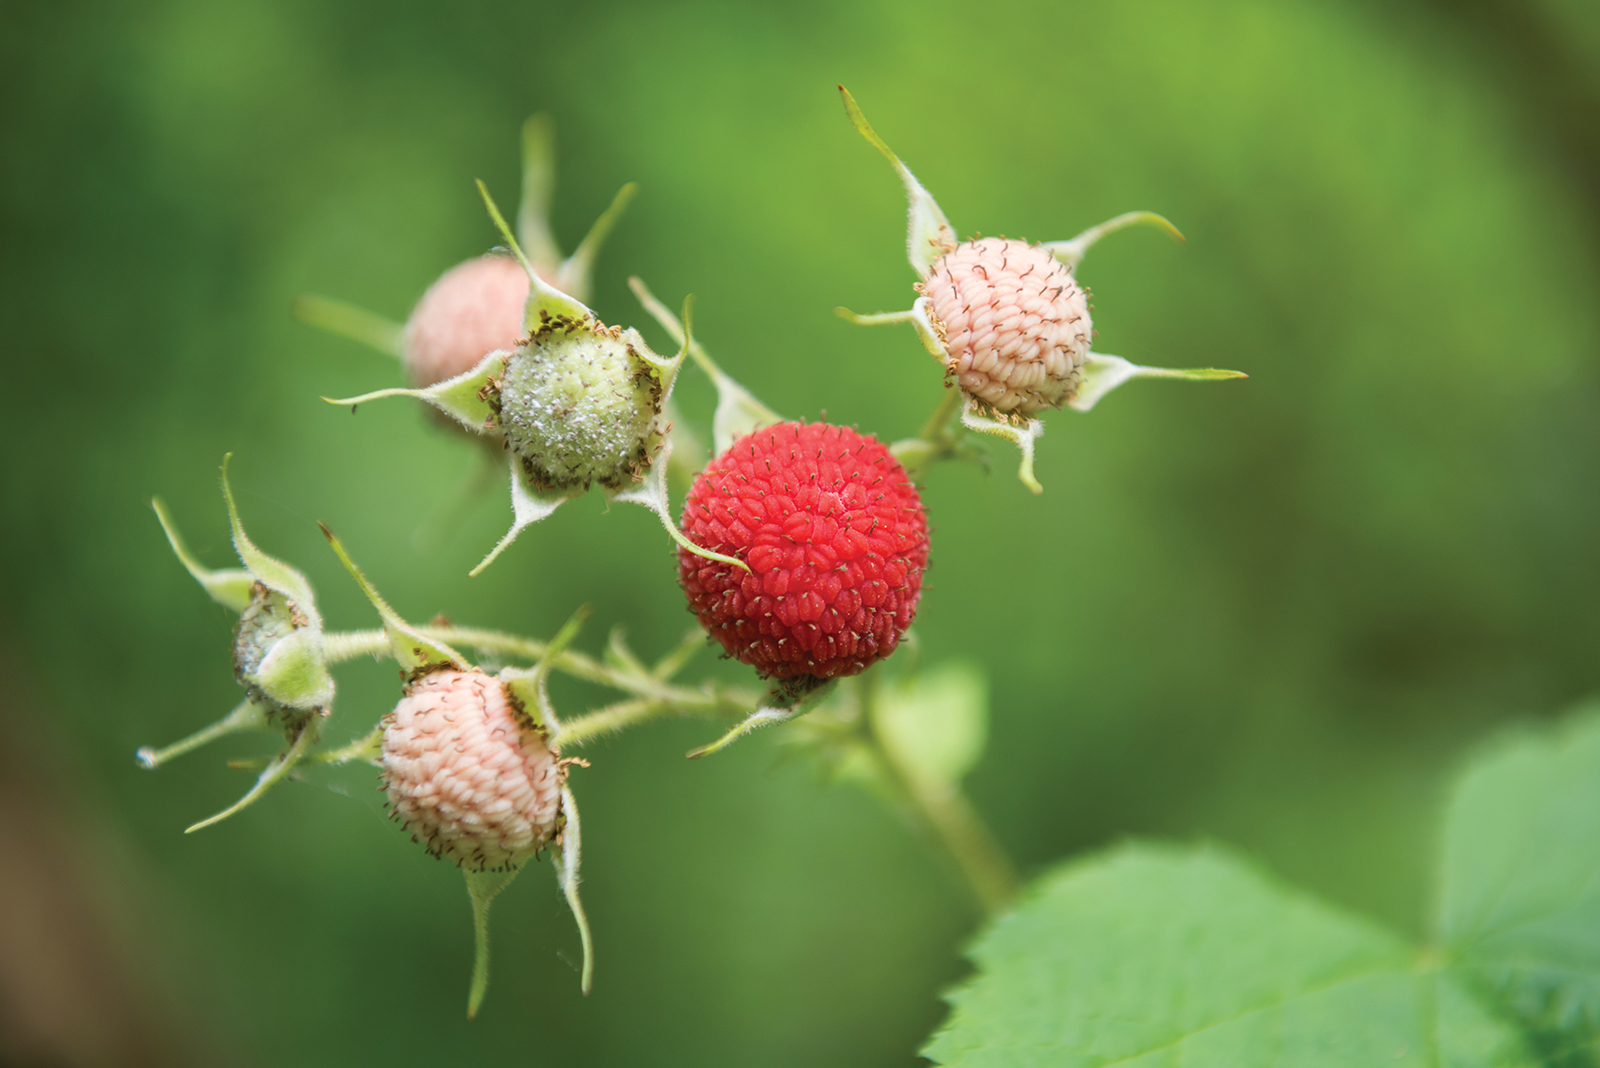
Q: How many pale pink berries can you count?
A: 3